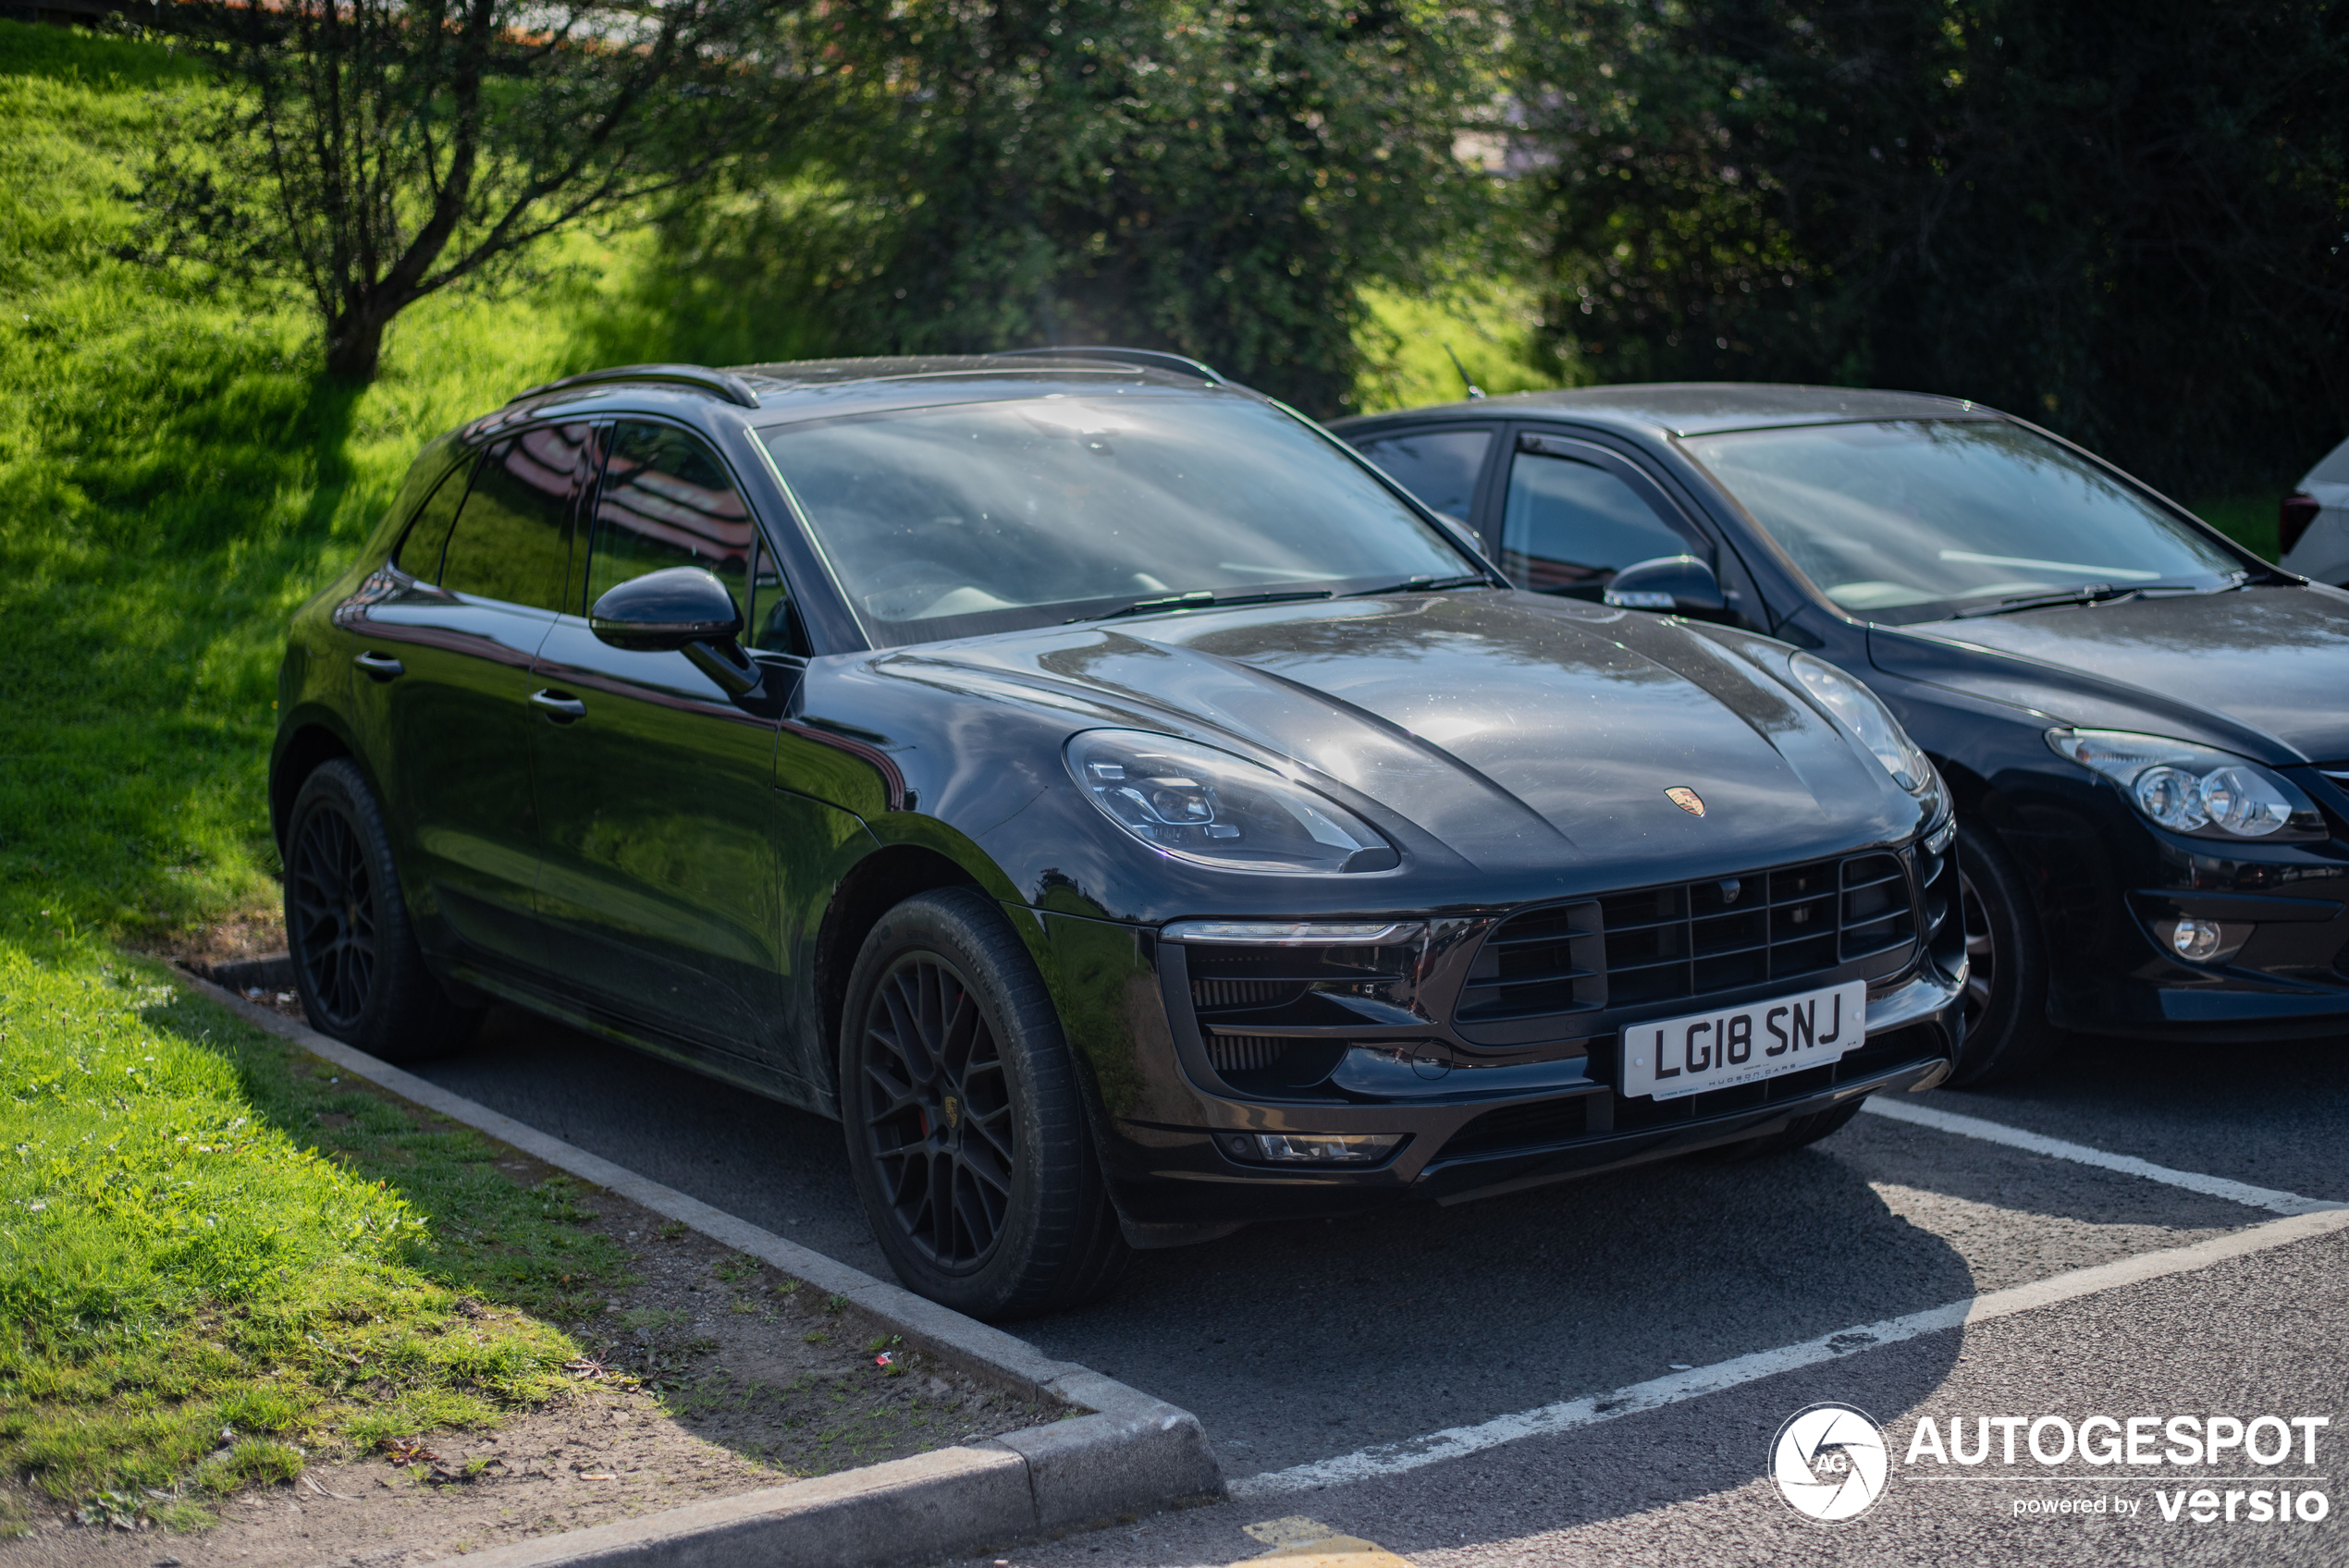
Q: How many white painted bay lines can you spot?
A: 2